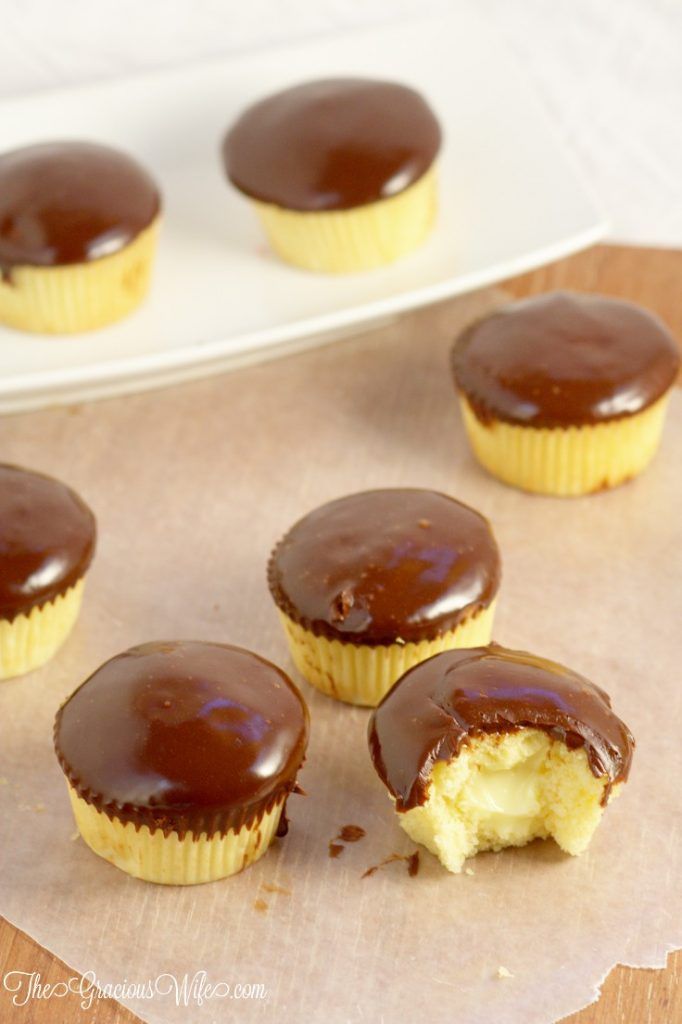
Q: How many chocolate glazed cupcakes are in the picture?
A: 7